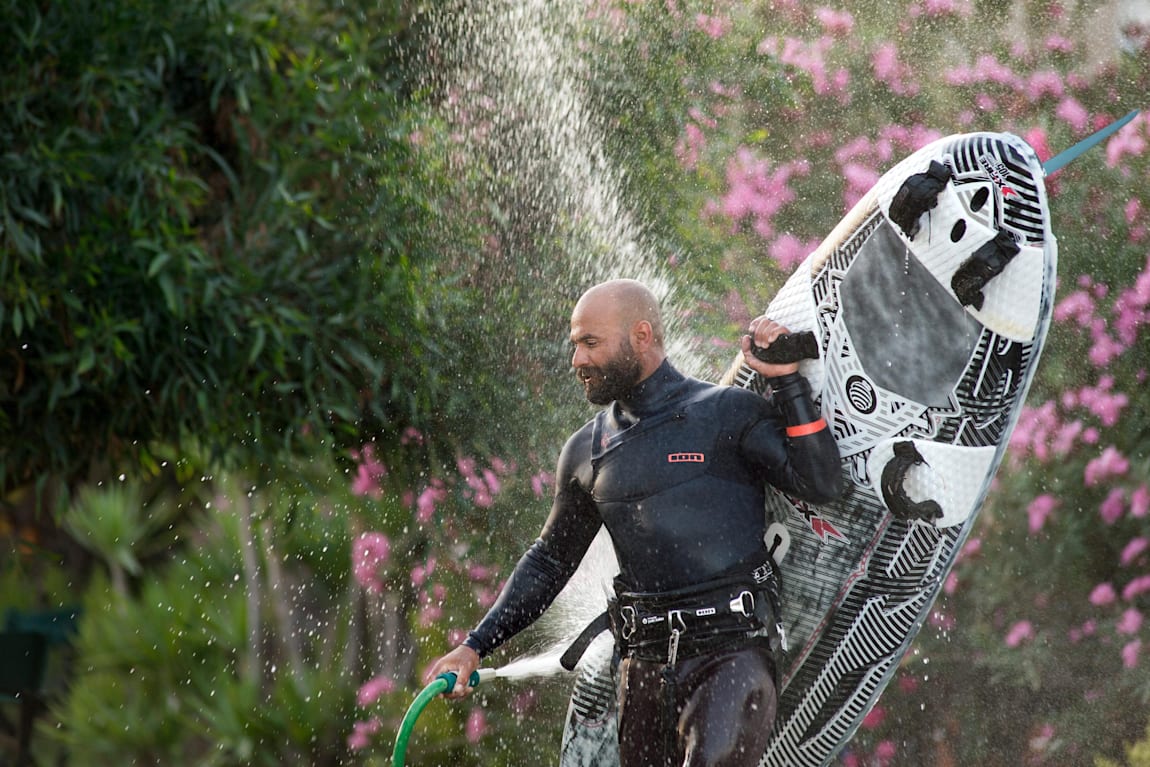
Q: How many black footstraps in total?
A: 4